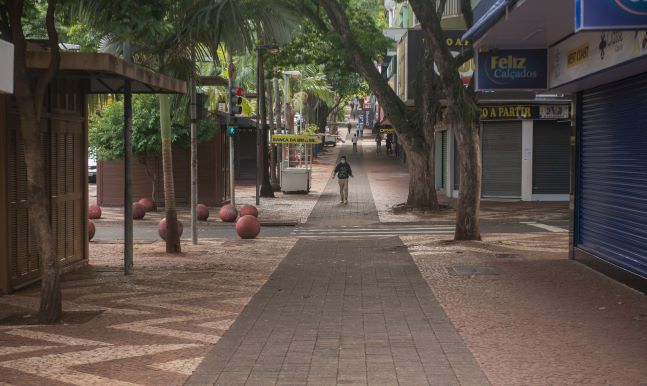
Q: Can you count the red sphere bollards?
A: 9